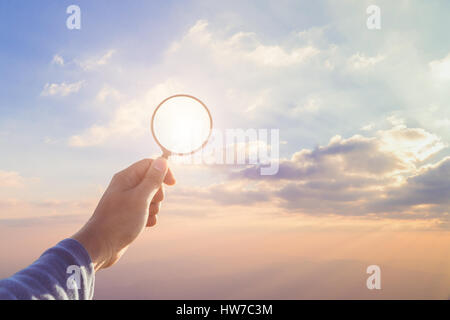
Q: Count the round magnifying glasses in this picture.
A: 1